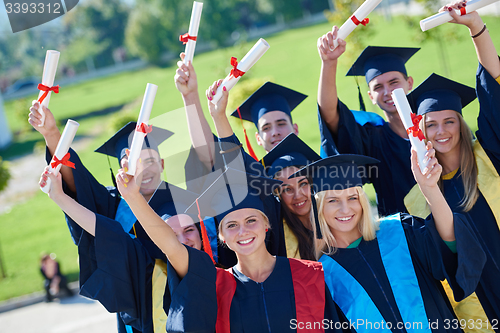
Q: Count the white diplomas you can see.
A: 8